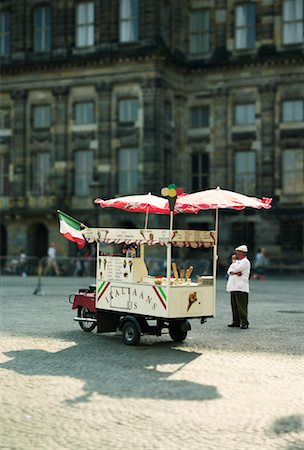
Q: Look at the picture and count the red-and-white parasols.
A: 2